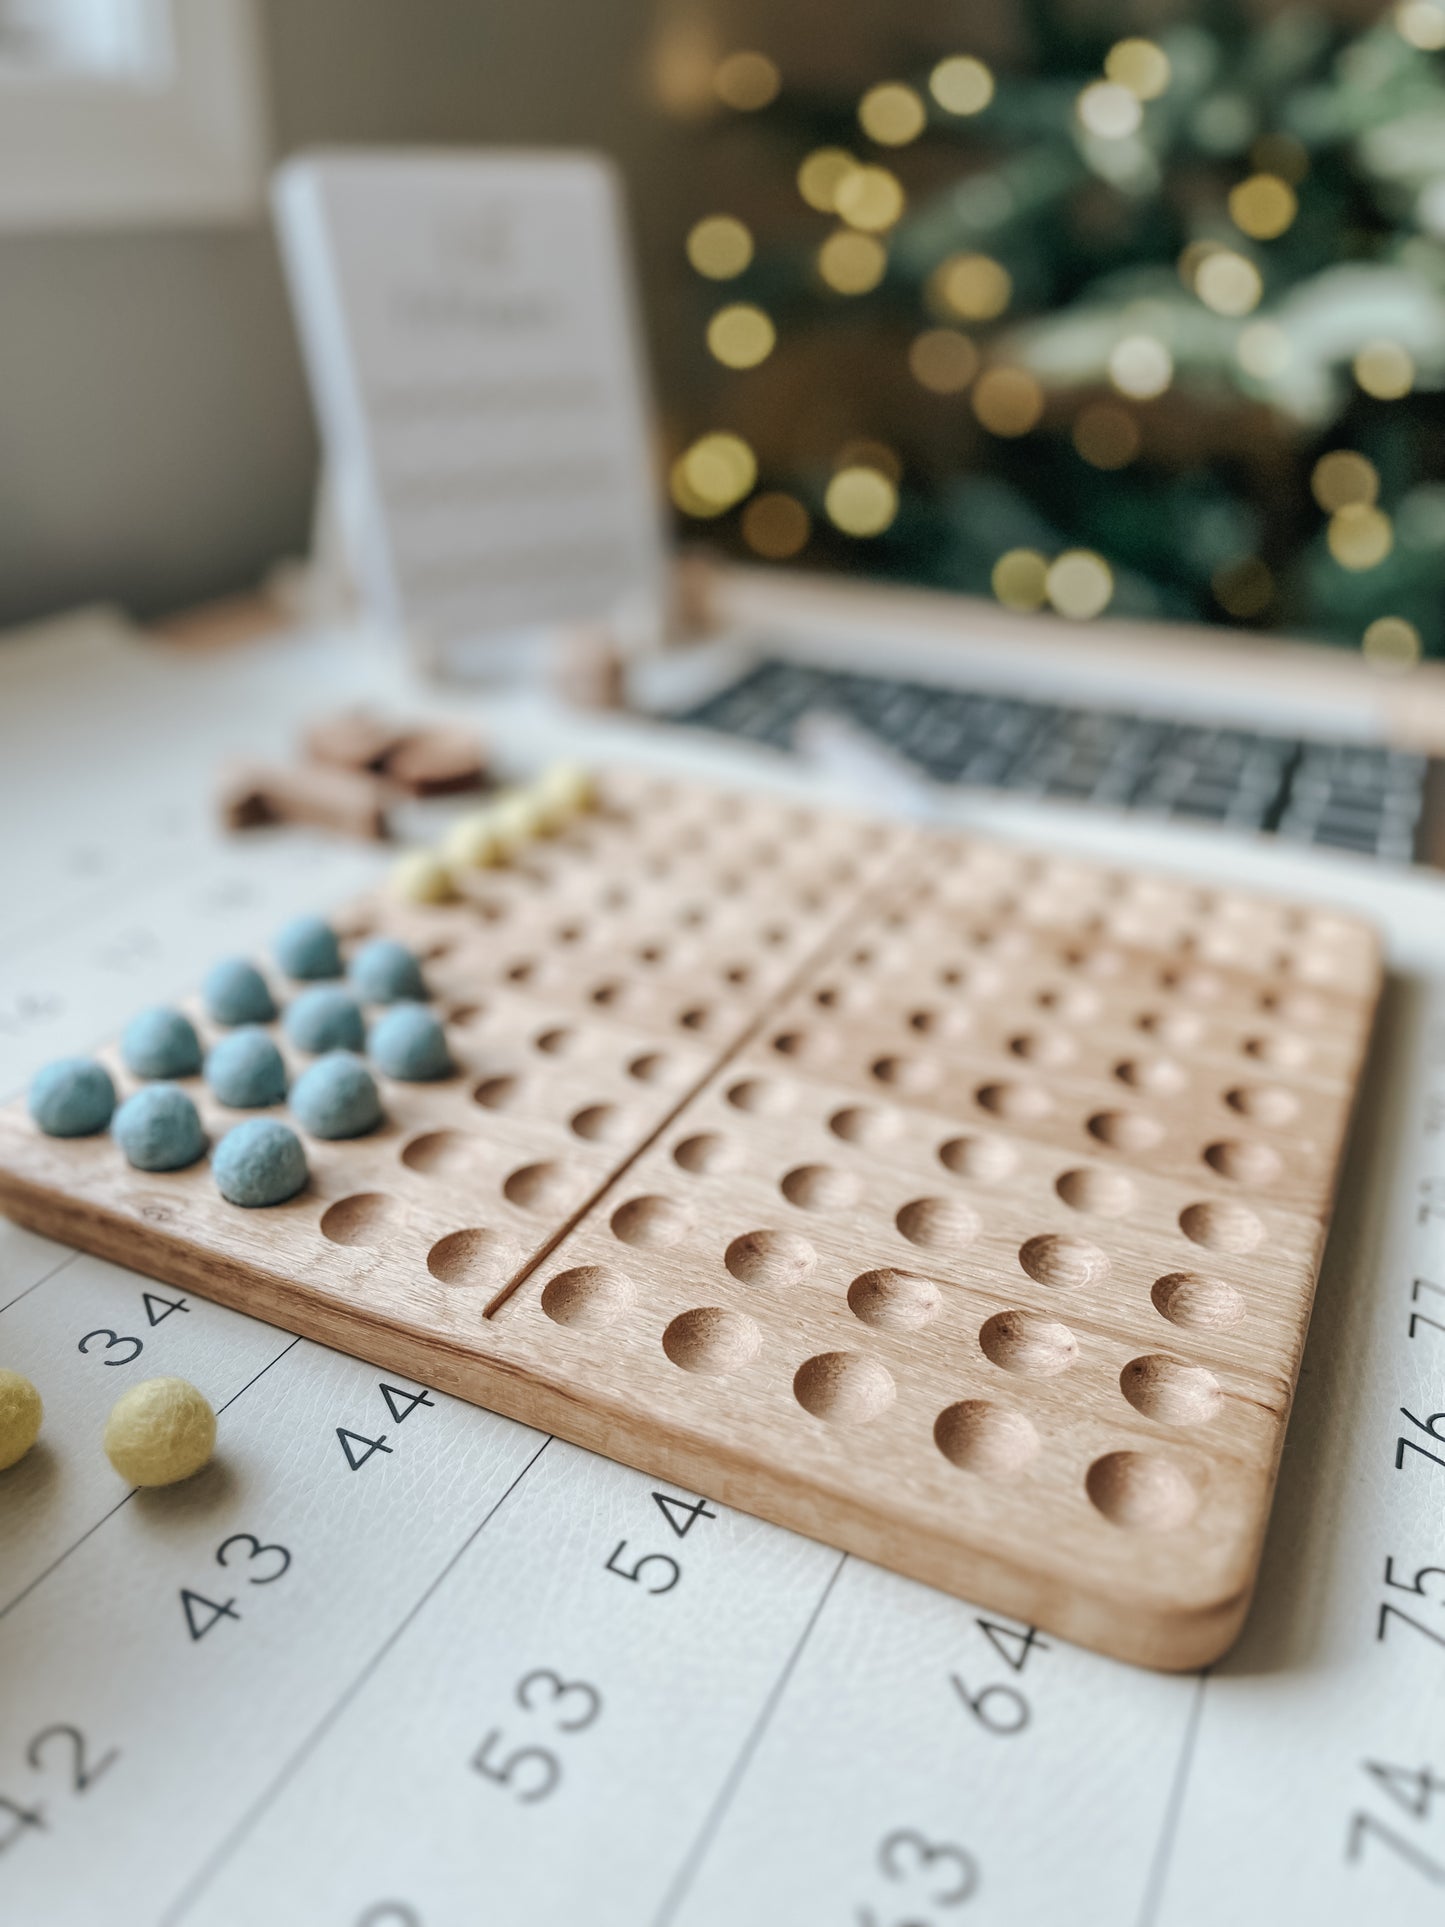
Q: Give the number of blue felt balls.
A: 11